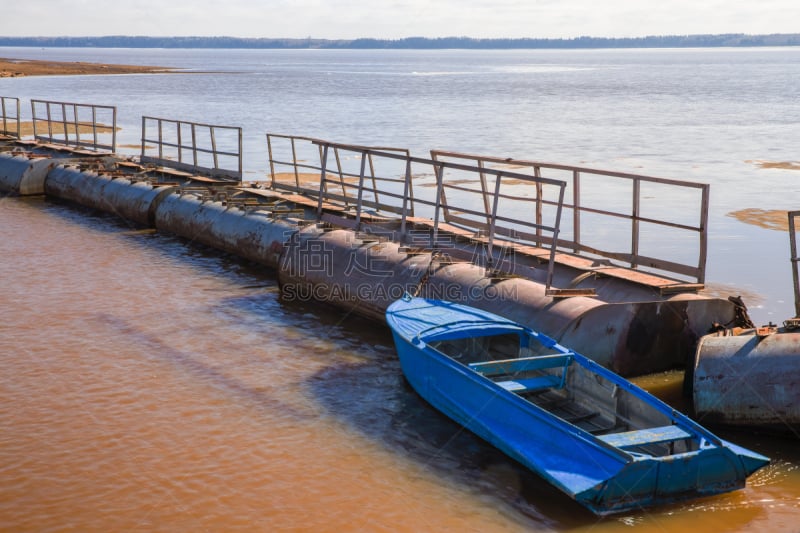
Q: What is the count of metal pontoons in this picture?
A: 5